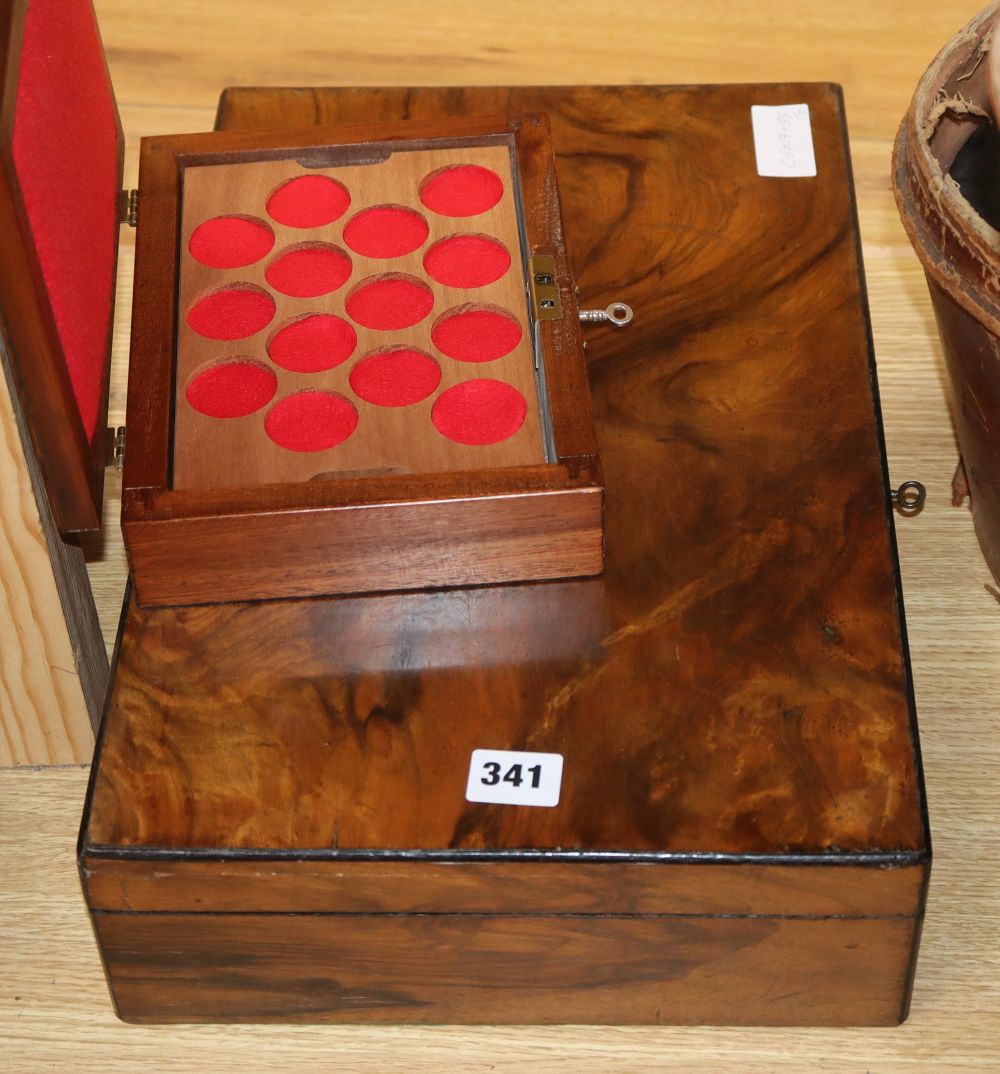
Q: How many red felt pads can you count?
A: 14